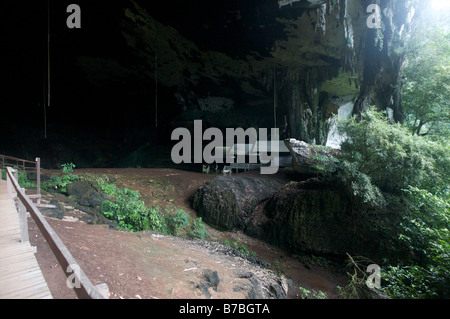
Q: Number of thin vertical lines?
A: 4